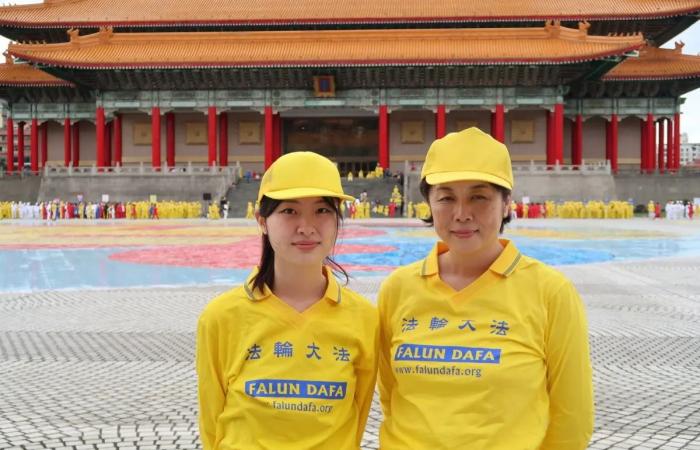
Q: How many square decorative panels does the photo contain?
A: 6